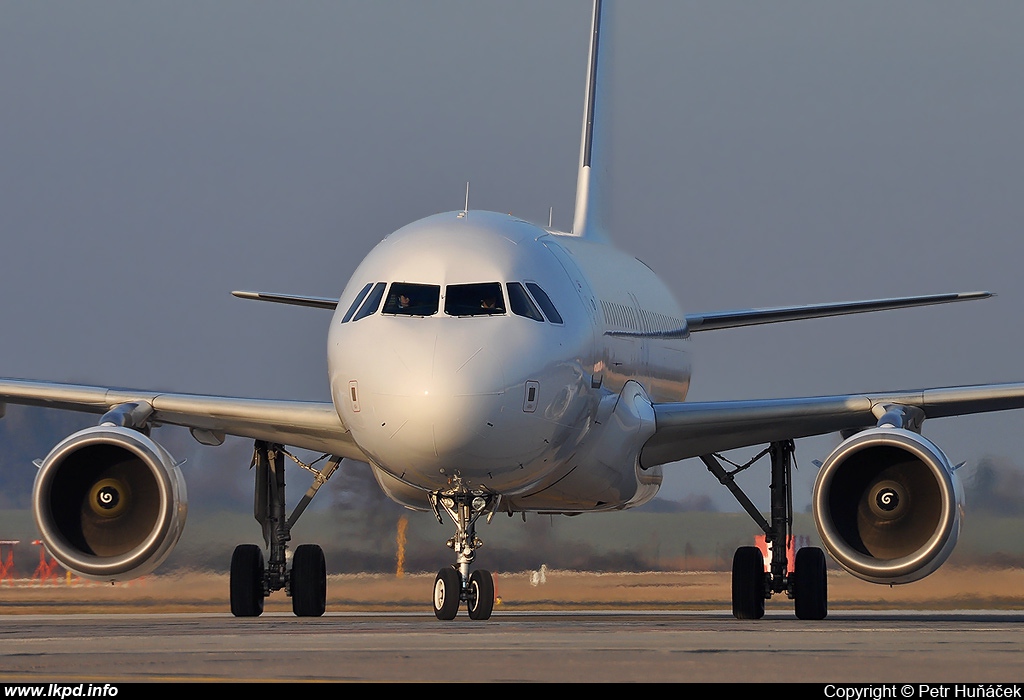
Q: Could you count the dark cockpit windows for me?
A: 6